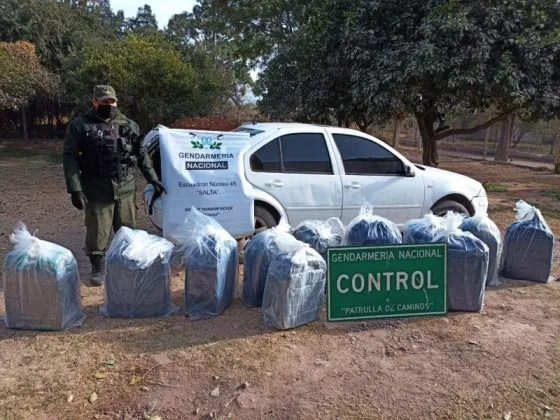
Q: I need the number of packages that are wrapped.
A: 11